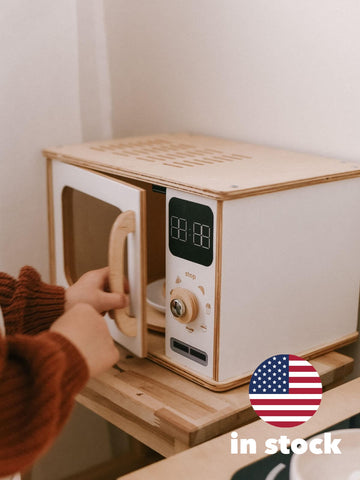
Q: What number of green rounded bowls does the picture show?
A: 0